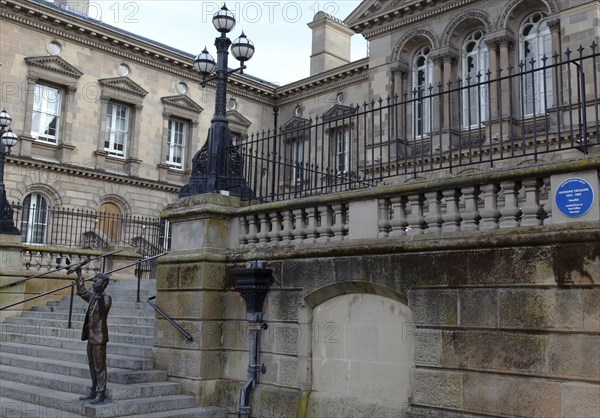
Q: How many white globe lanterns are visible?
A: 5